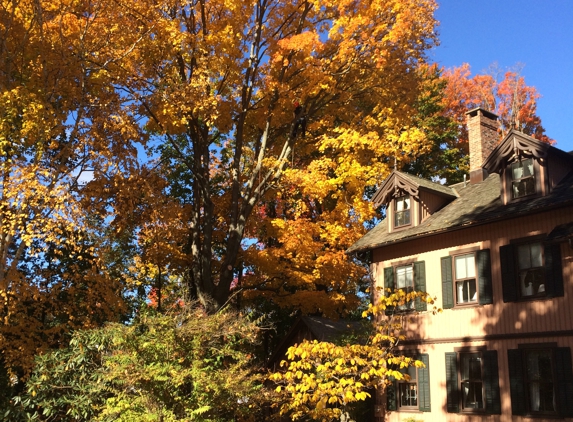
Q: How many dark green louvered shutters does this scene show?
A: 12